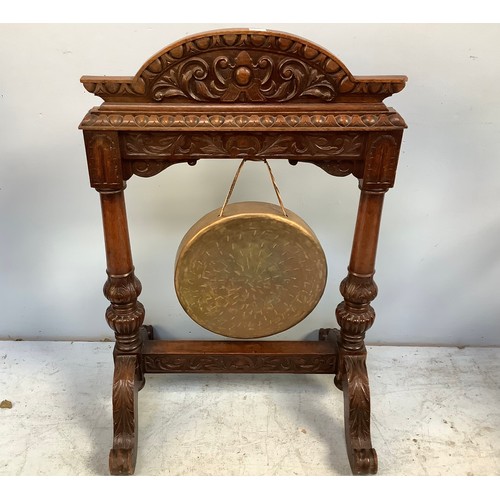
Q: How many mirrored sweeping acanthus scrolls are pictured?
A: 2